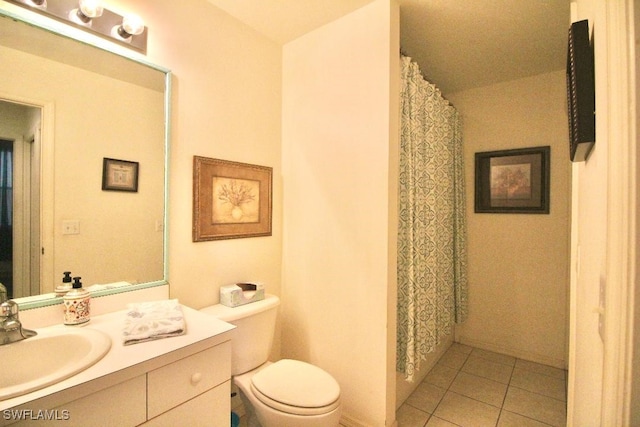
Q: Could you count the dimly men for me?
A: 0